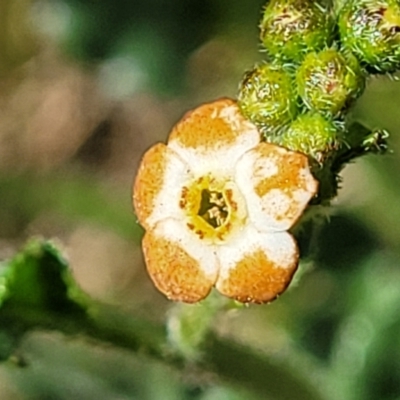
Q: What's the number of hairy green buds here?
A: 5